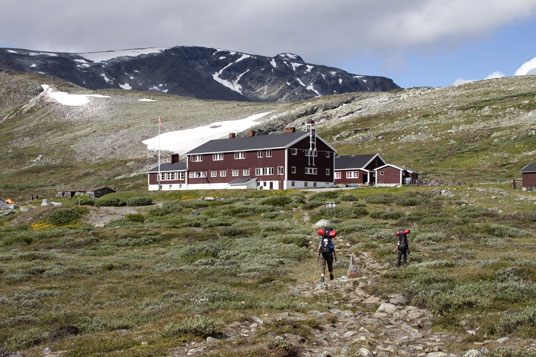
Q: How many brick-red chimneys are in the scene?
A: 4